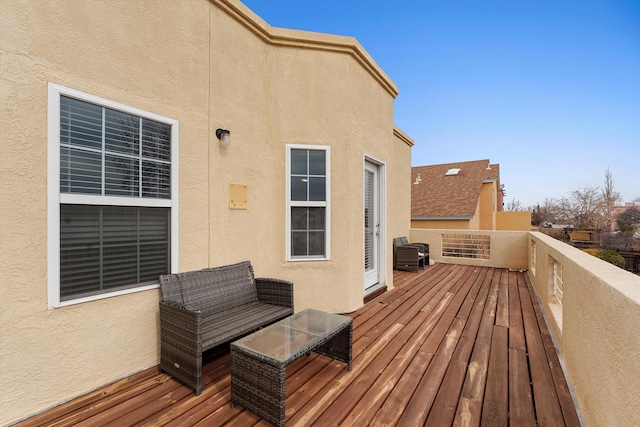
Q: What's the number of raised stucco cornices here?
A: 2